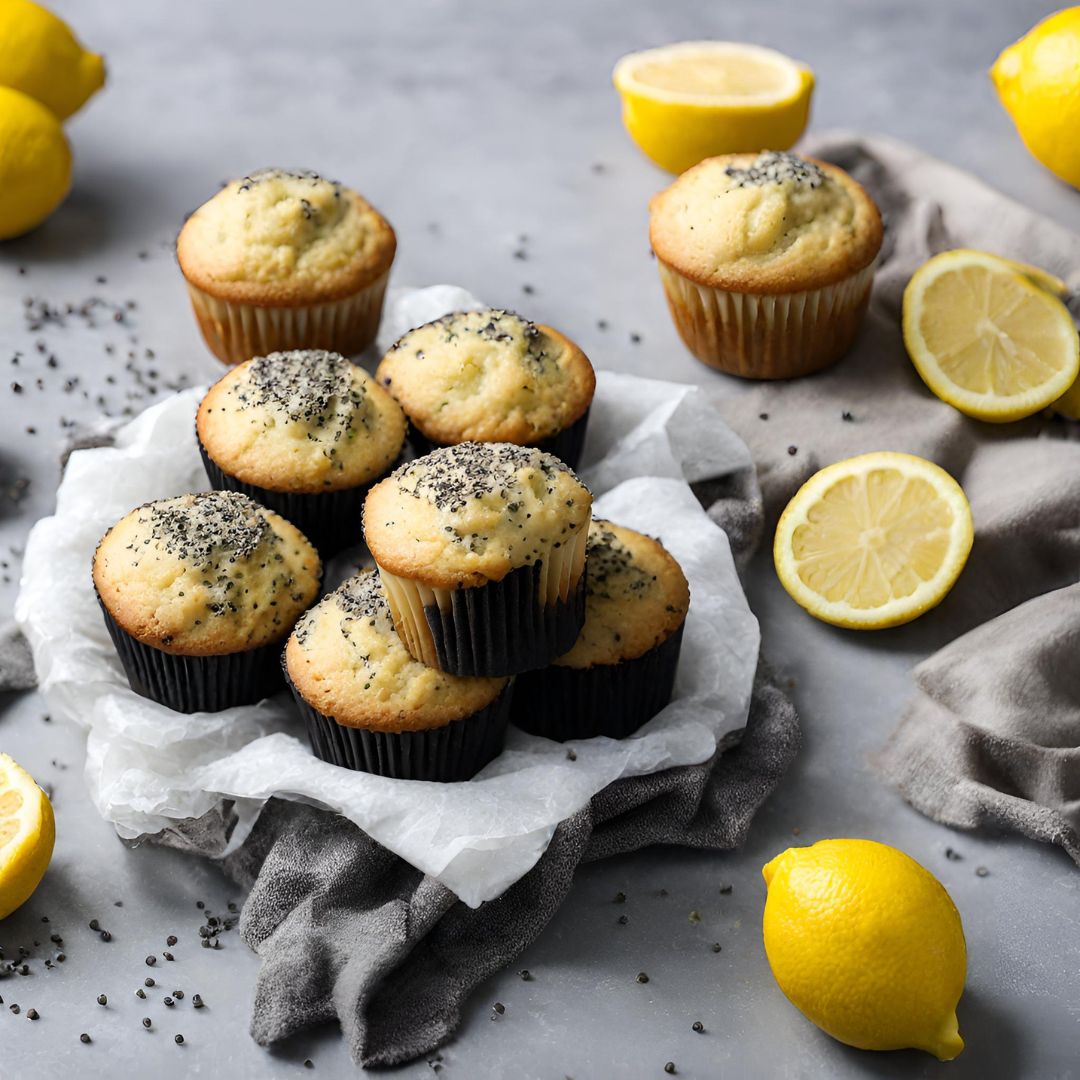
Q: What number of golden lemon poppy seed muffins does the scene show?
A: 8